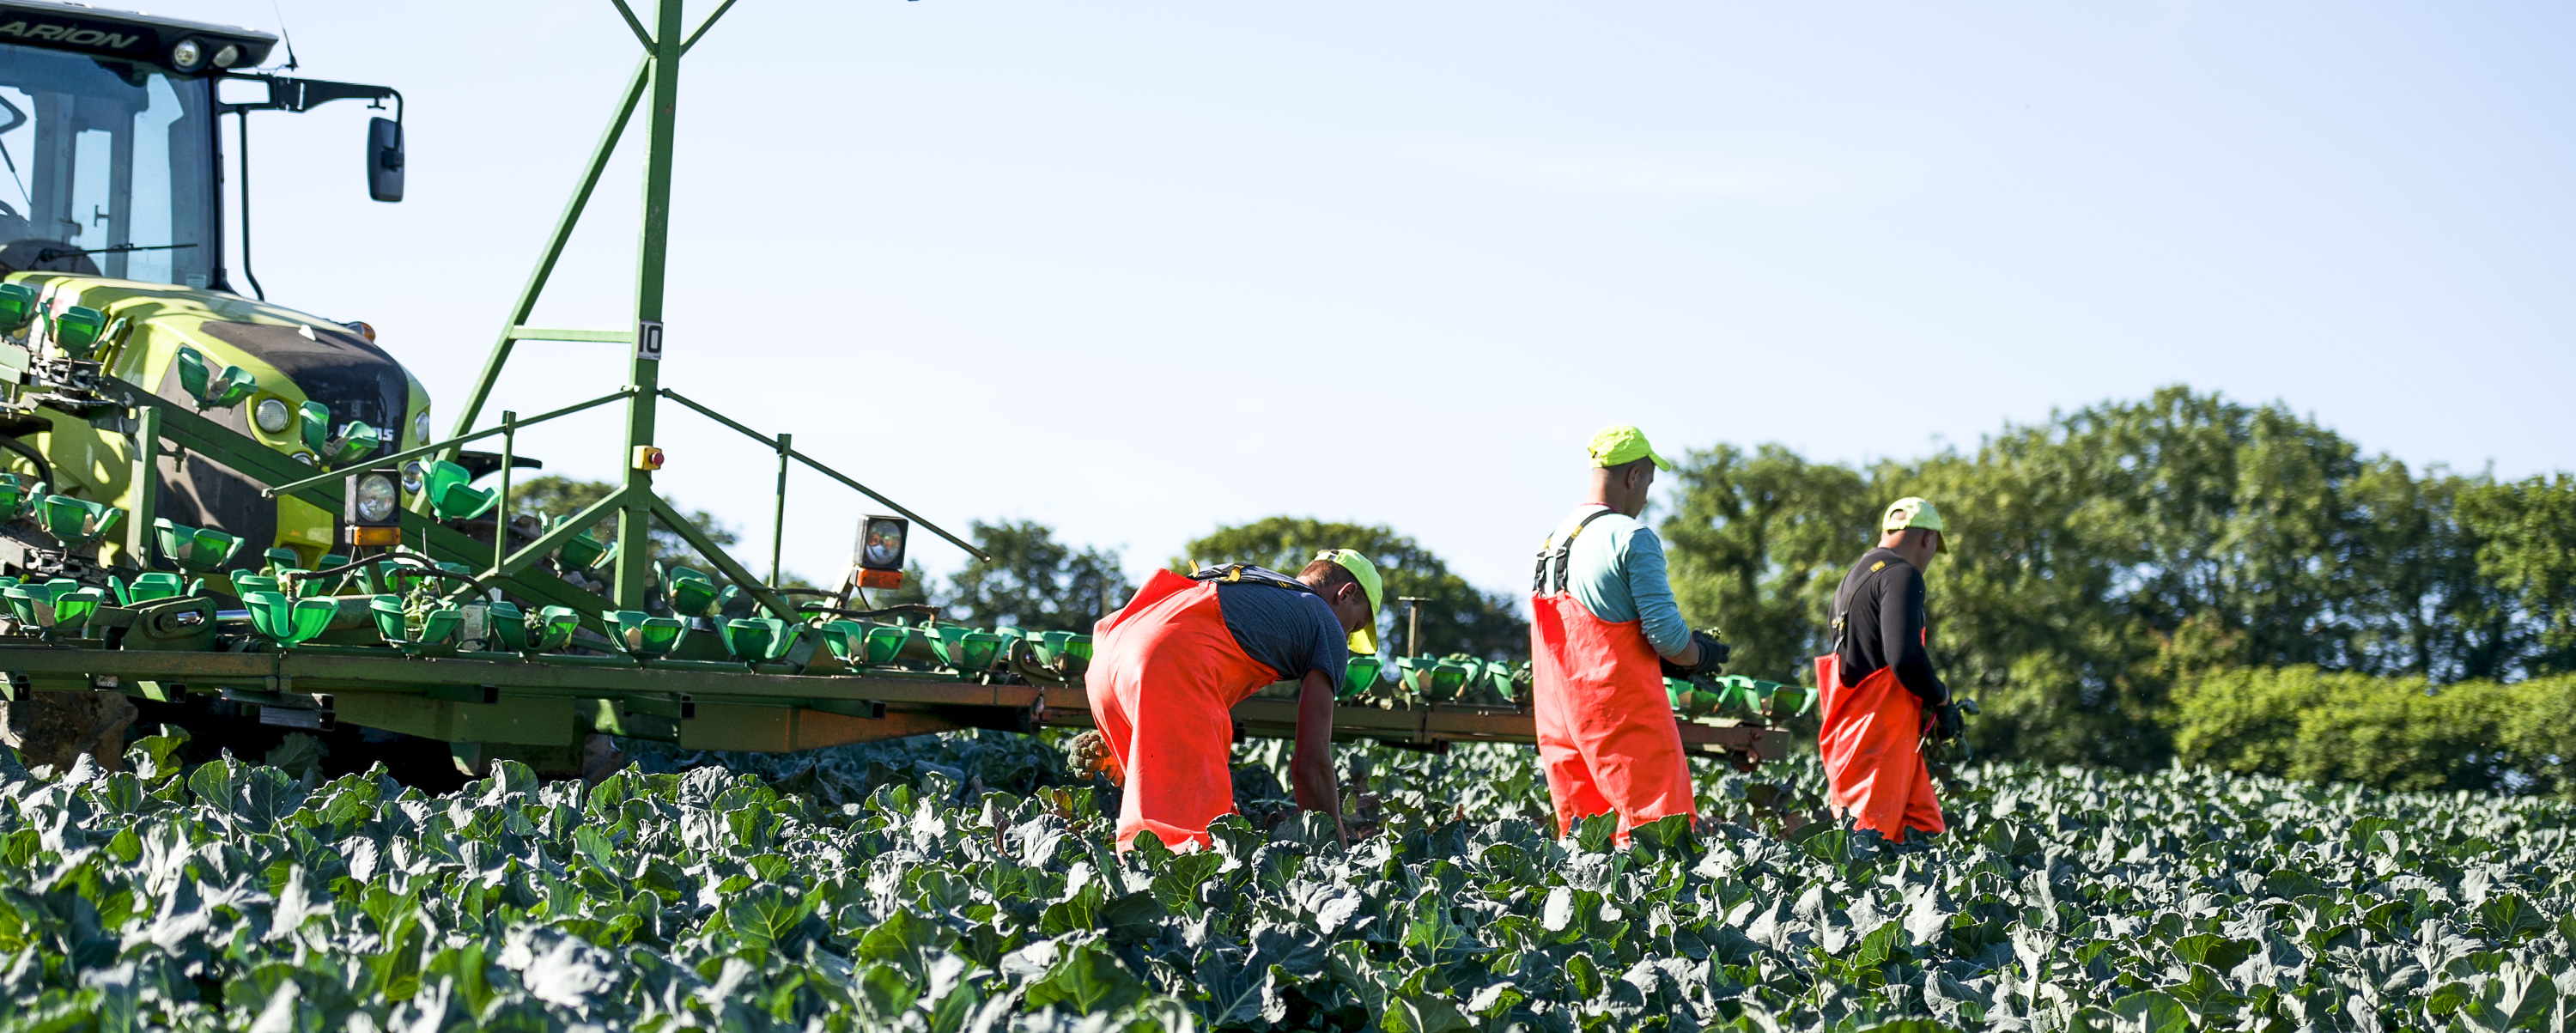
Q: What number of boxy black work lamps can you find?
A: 2